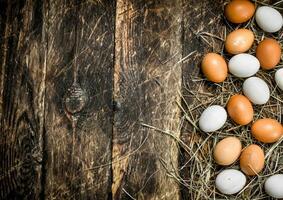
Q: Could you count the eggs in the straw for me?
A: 15